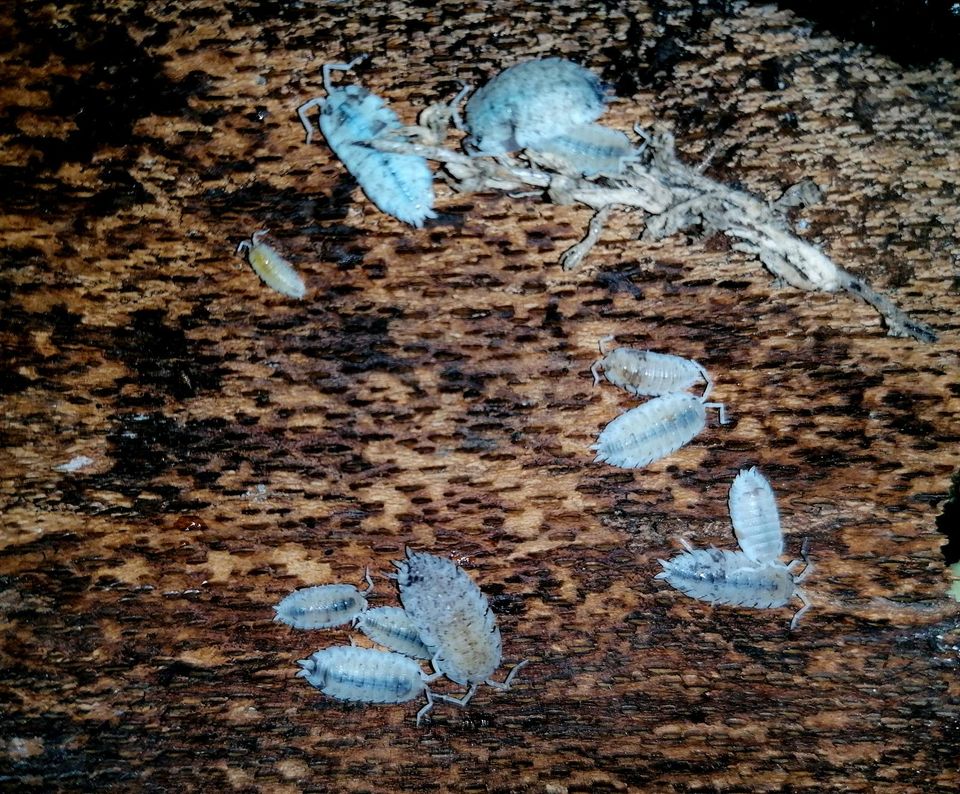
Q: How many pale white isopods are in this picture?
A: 12